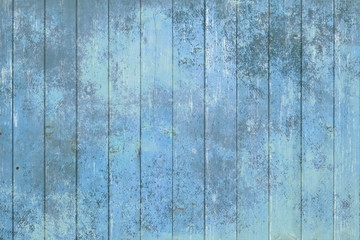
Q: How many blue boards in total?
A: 12